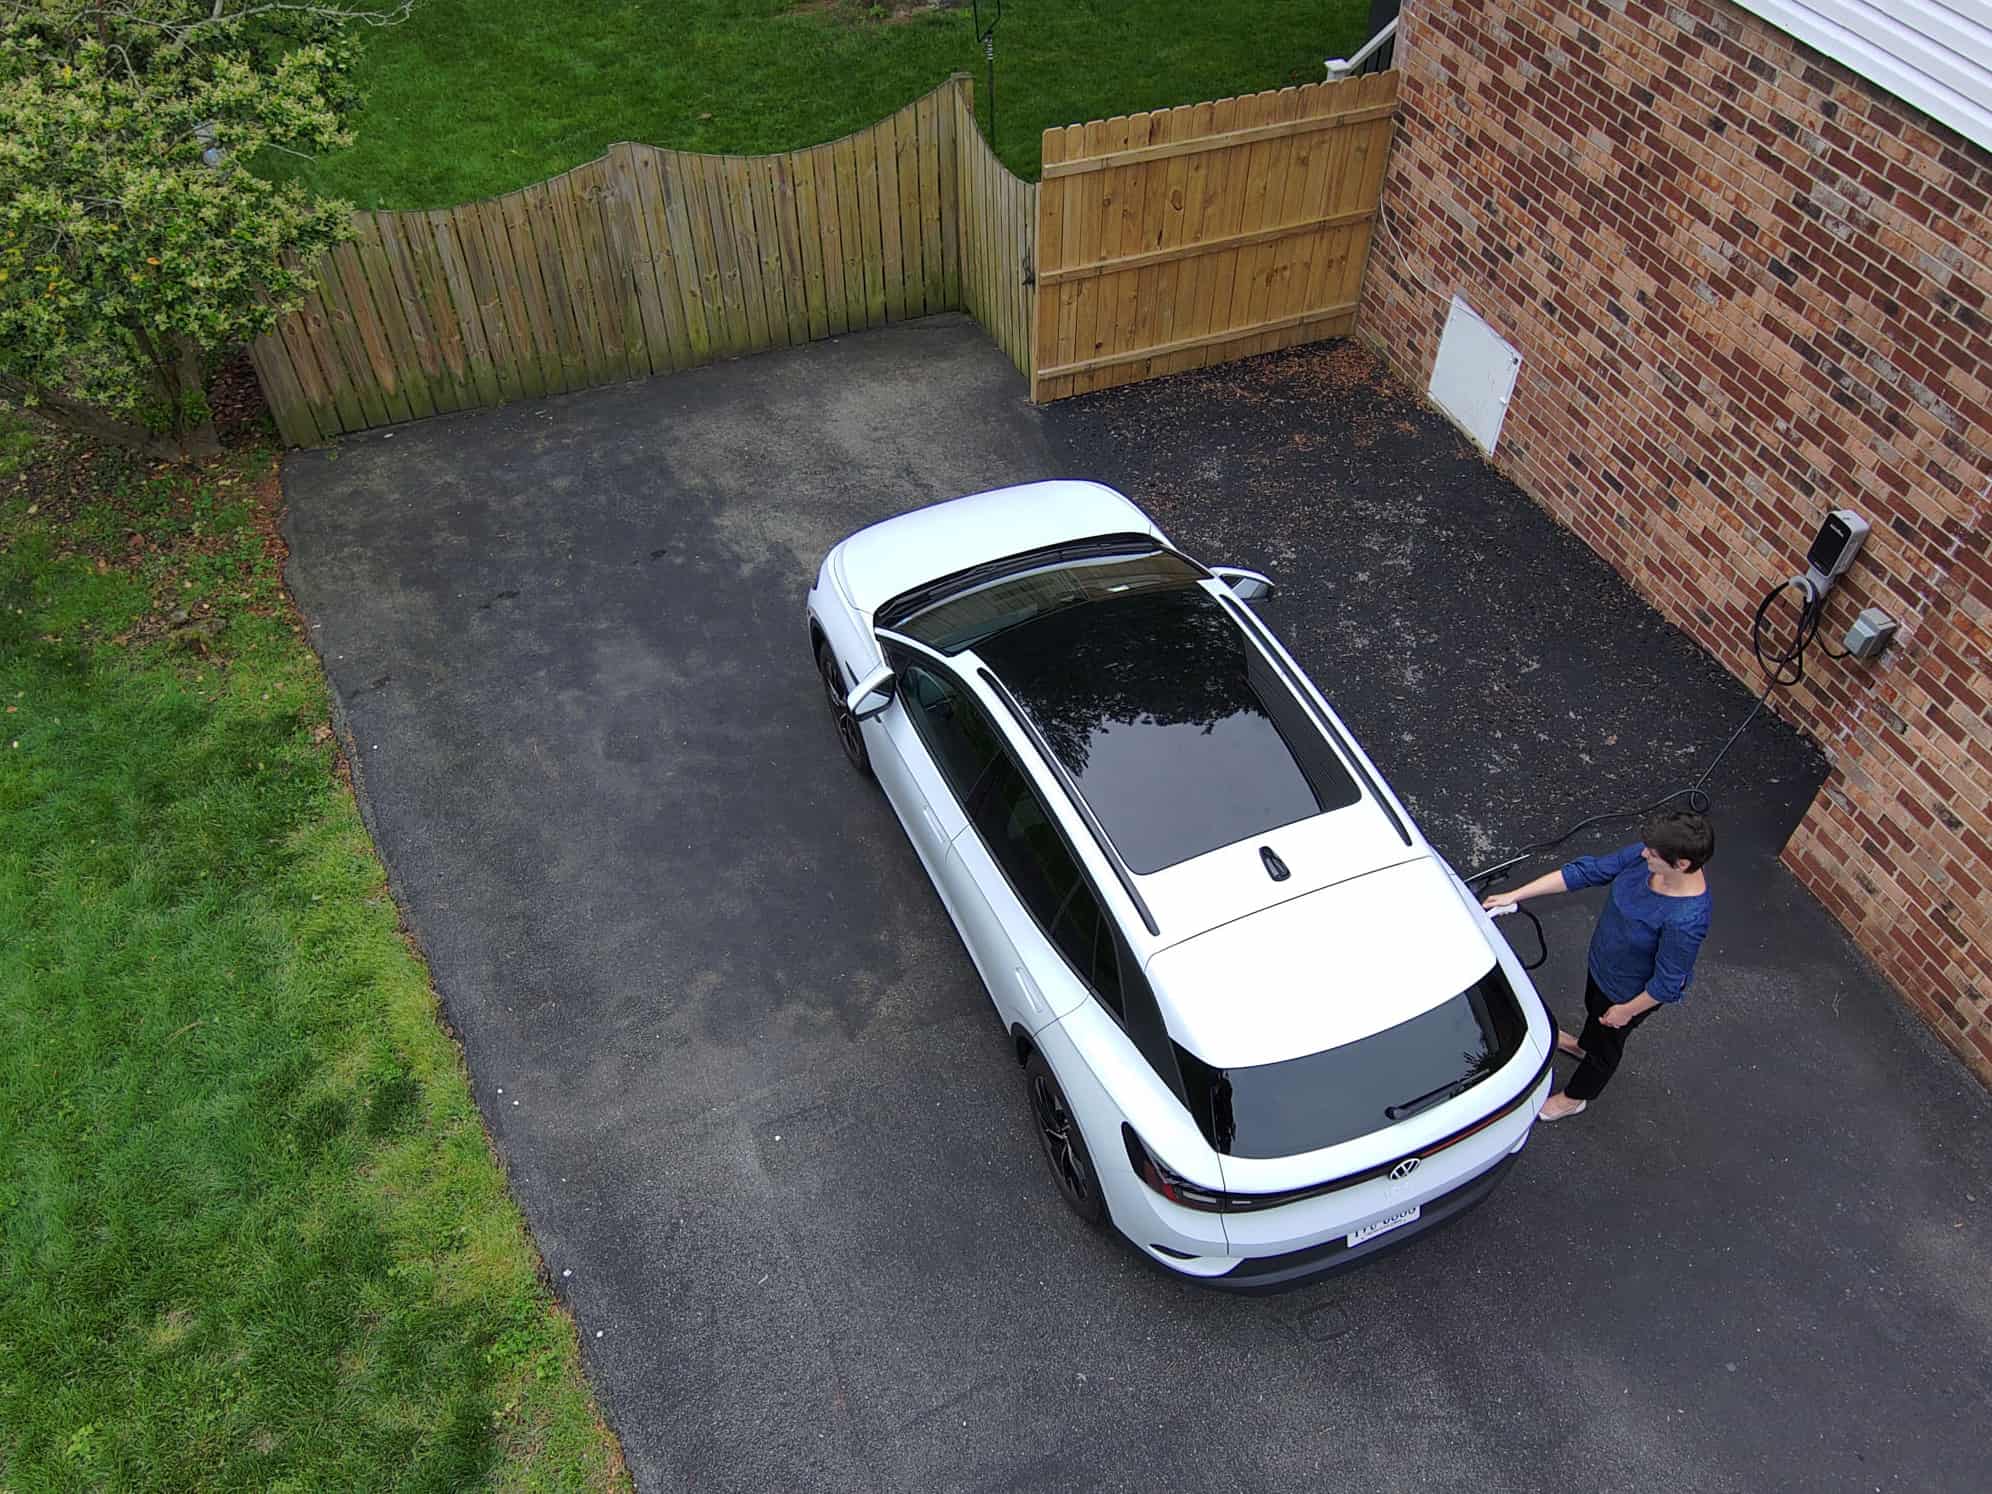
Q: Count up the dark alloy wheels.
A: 2